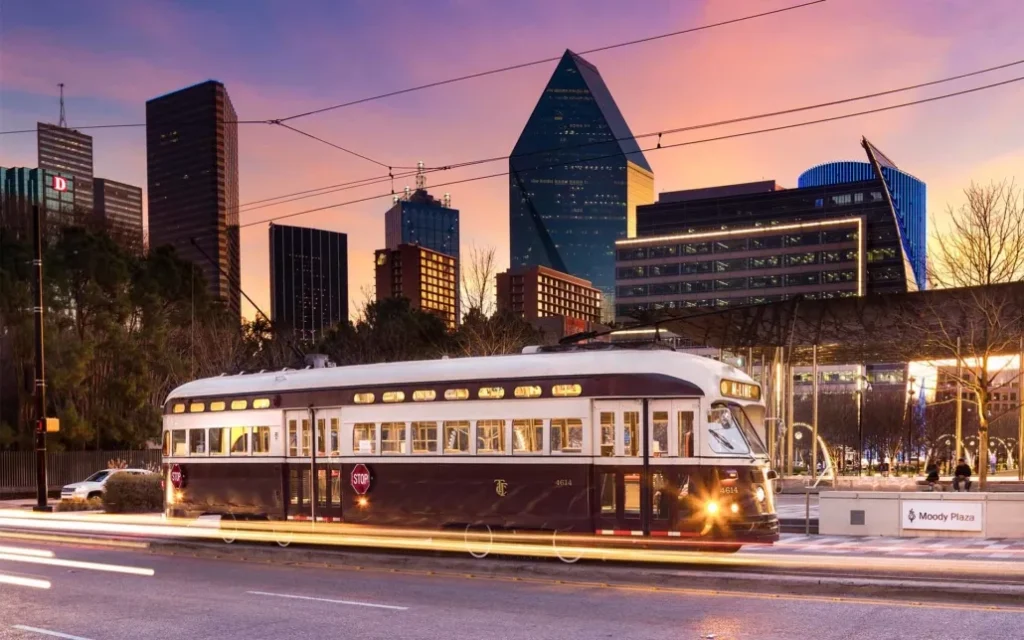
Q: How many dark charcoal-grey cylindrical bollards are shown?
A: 0